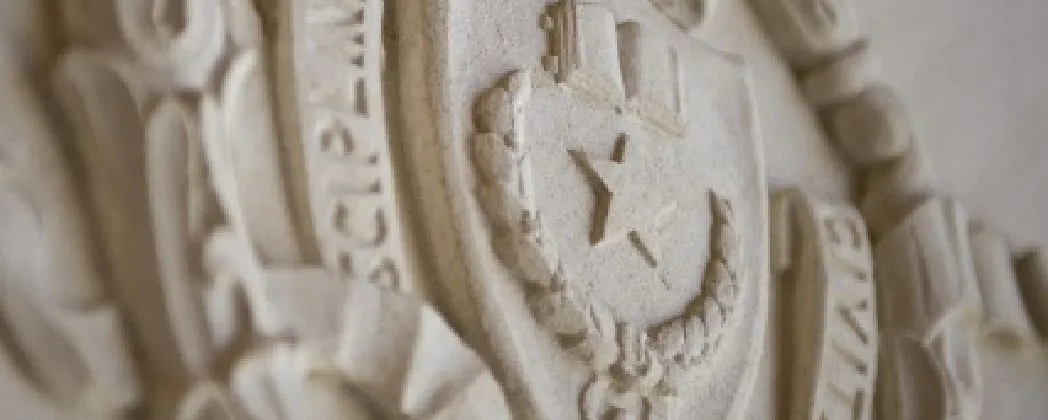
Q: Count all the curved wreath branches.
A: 2